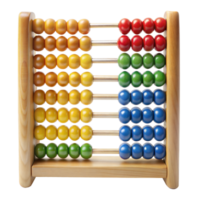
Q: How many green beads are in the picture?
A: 13